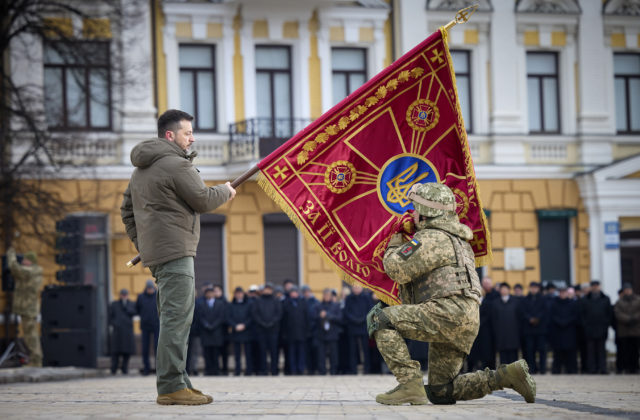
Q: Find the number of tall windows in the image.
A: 7